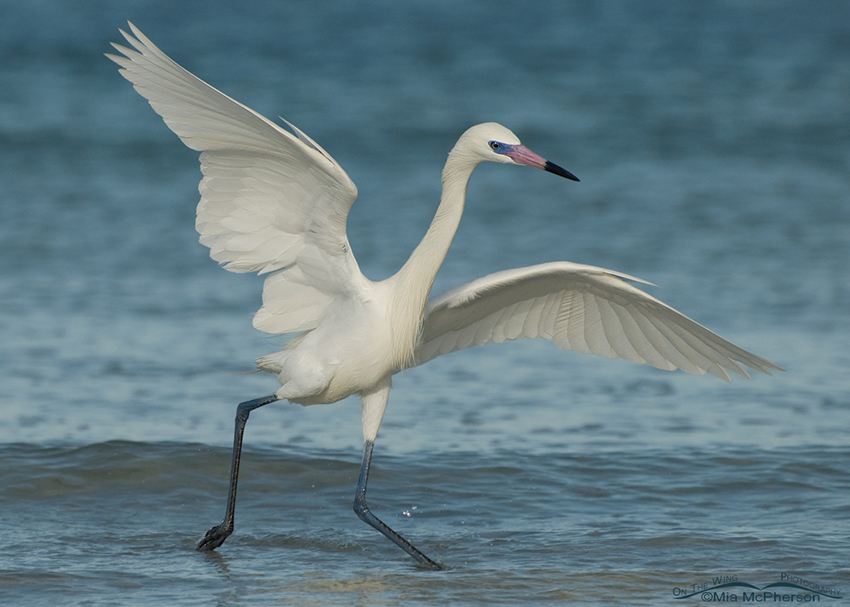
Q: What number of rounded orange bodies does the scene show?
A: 0